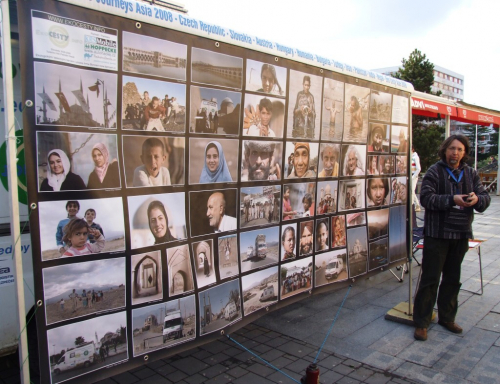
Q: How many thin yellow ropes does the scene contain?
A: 0